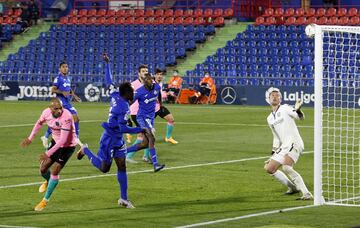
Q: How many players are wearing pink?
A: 3